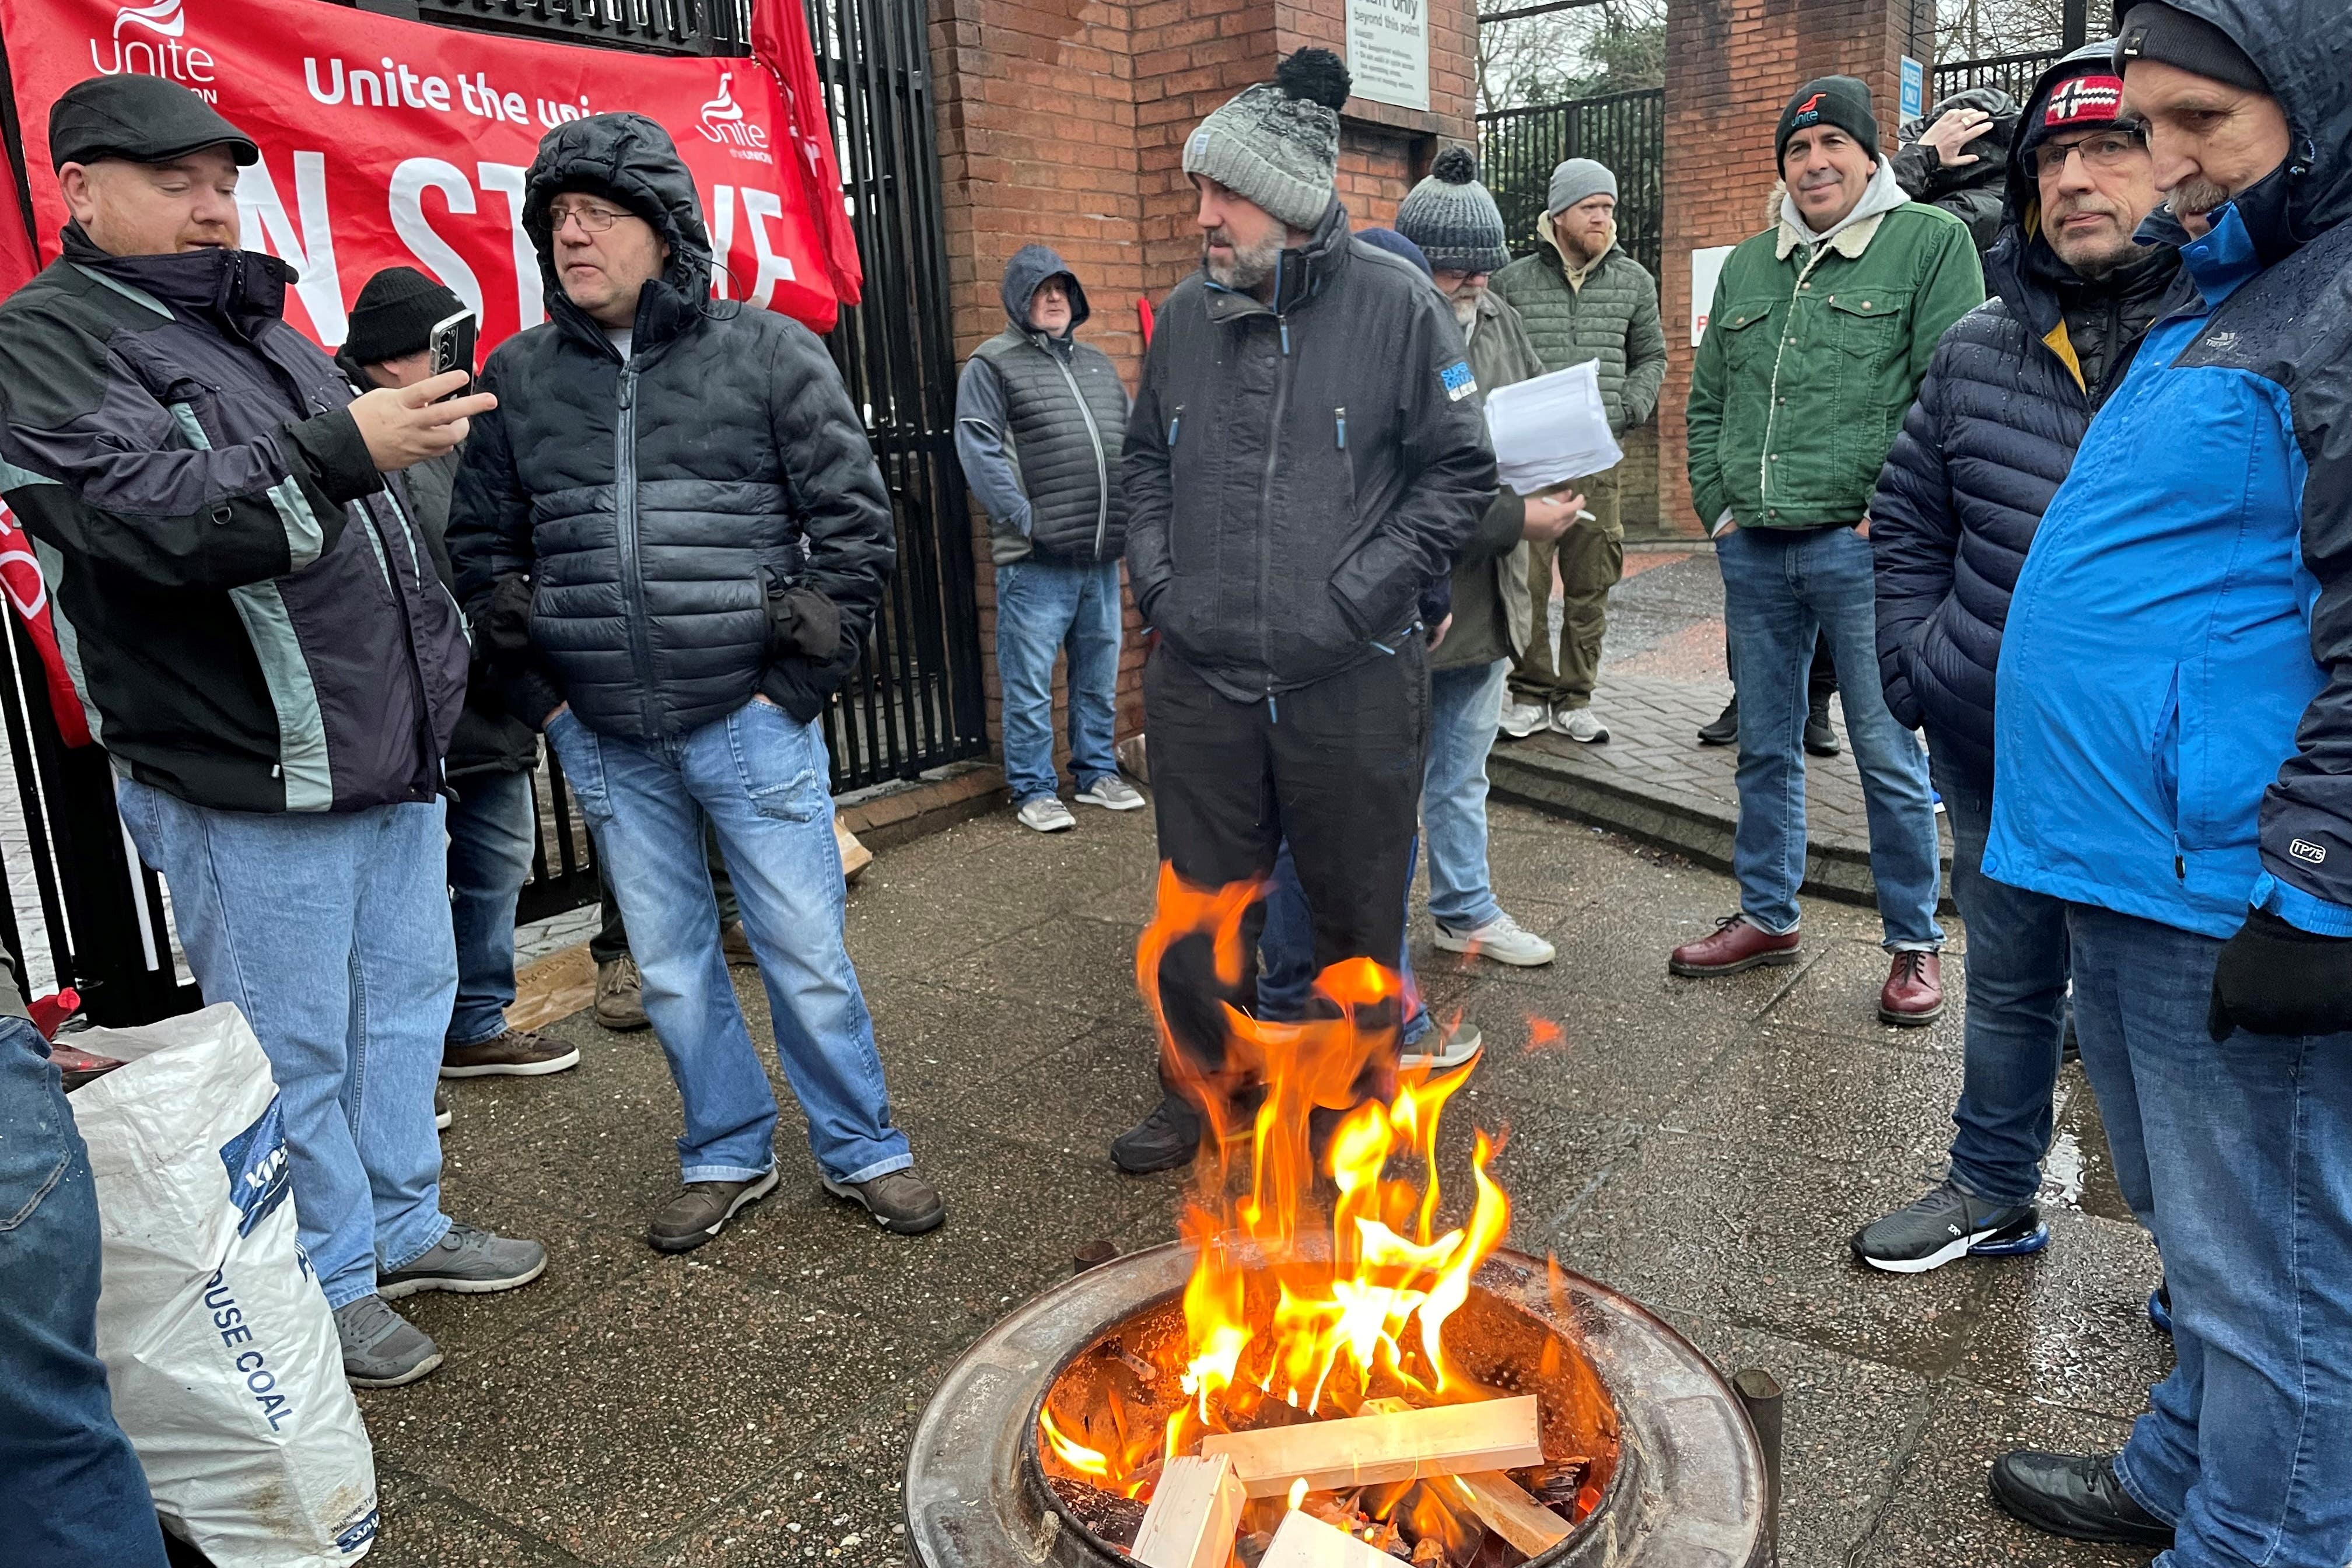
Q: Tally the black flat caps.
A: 1